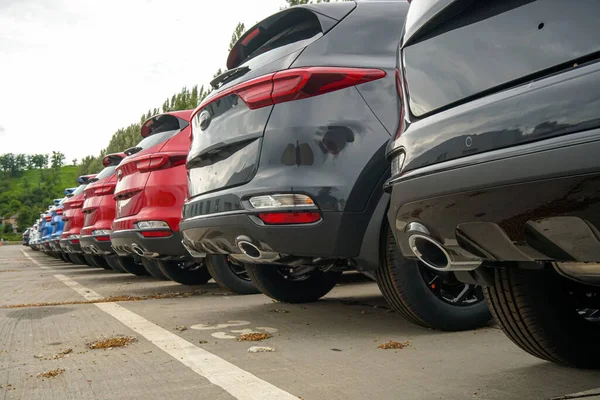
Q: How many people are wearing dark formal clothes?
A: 0